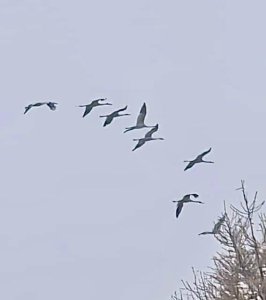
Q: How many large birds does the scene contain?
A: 8